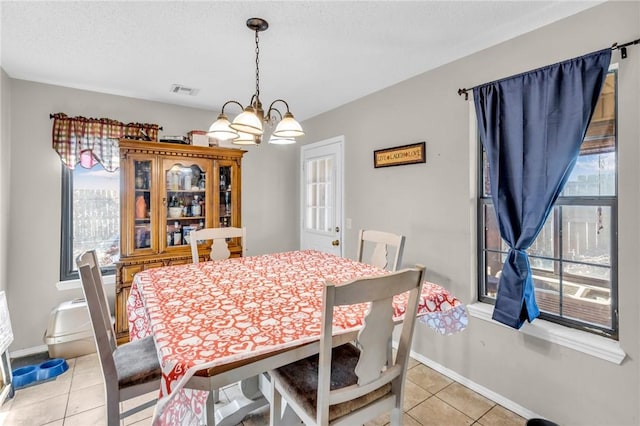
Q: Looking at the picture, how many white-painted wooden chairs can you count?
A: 4